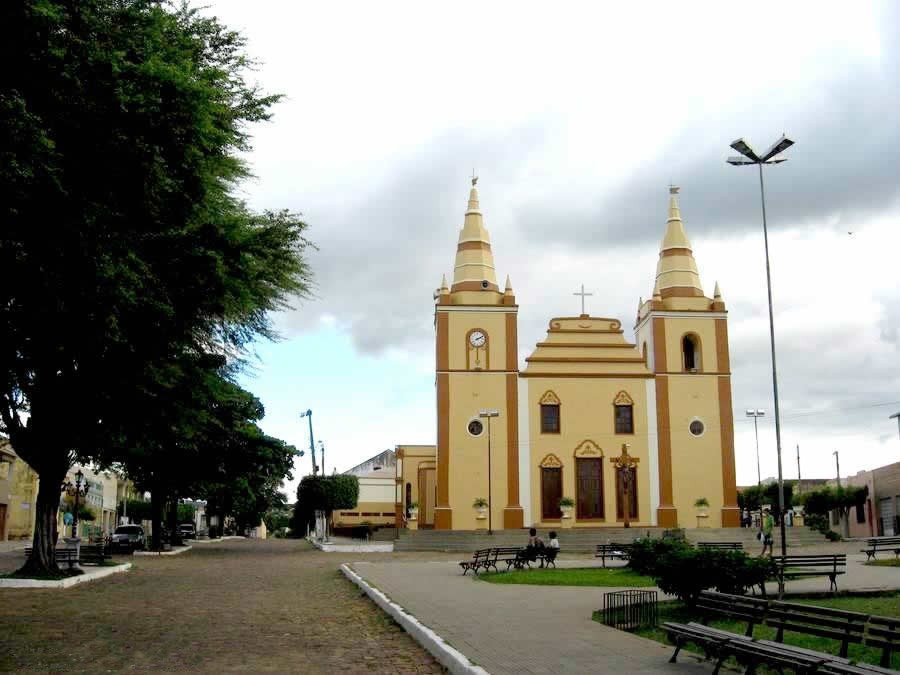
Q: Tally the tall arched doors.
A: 3